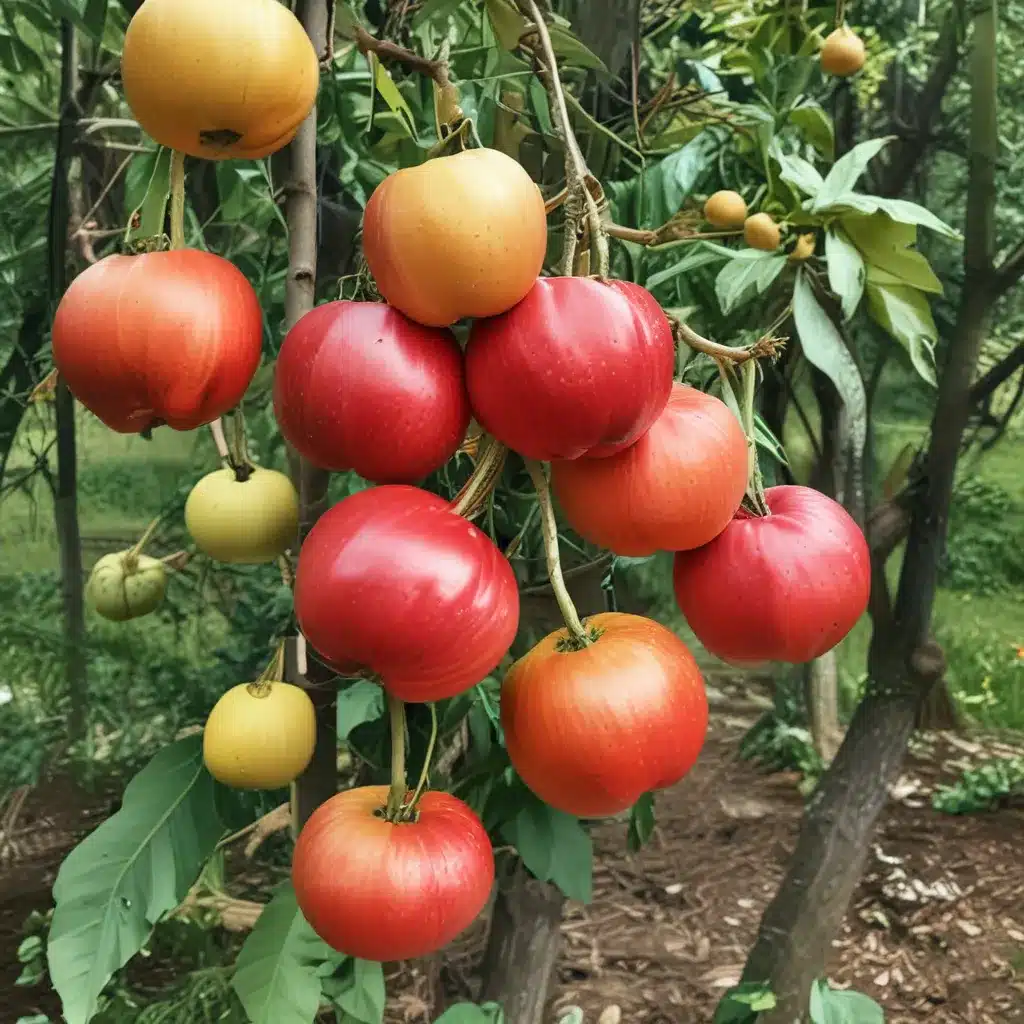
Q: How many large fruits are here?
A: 10